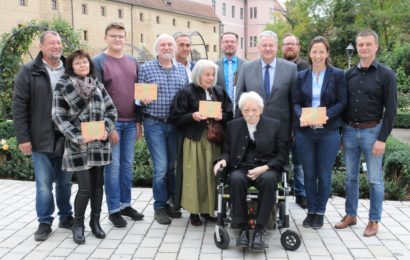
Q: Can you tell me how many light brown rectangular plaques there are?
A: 4